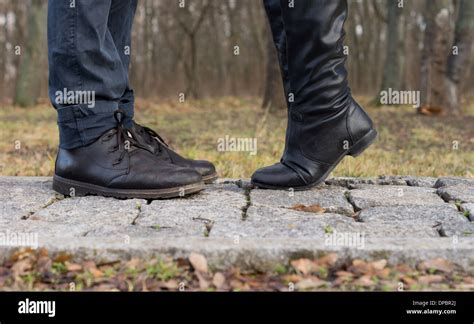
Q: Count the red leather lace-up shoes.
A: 0